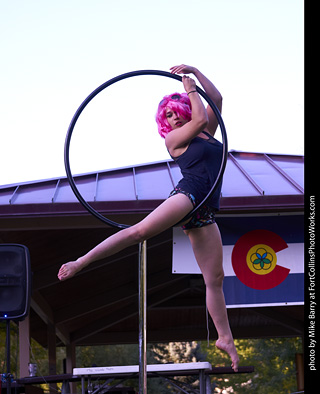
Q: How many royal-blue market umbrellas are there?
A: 0